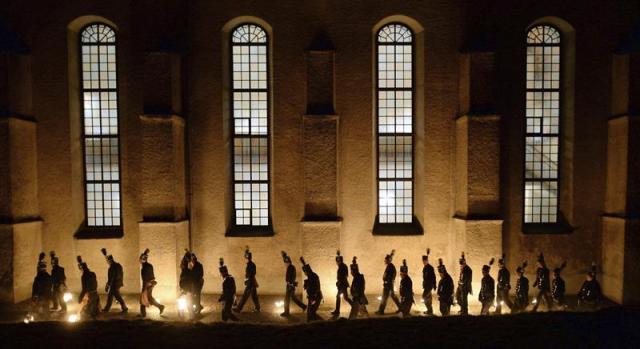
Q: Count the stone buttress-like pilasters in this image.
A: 5